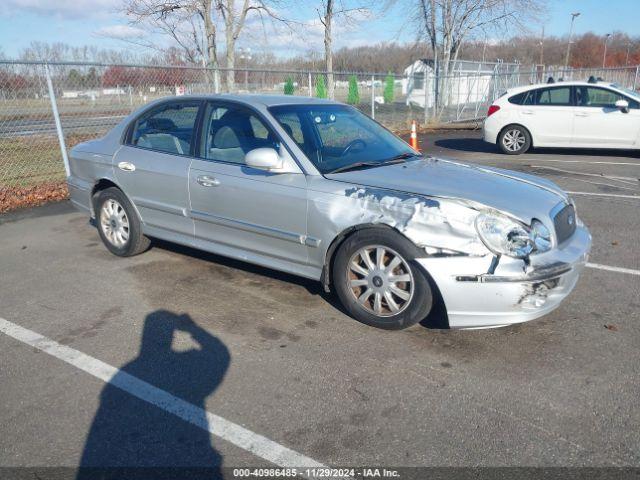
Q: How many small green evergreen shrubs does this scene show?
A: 4